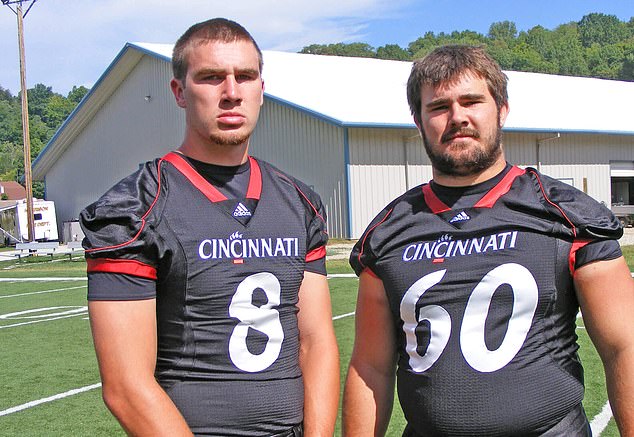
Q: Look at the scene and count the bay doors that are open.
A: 1